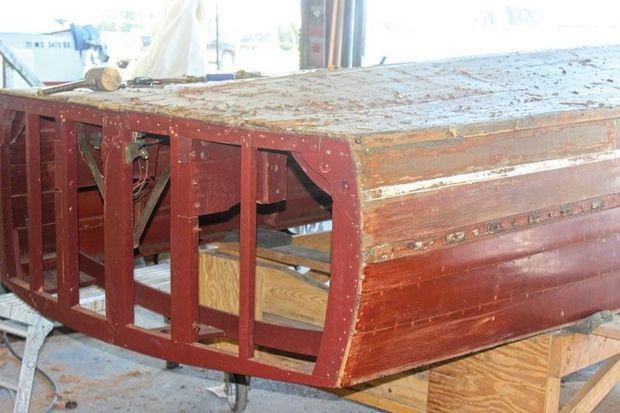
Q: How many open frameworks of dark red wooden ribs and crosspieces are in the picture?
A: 1